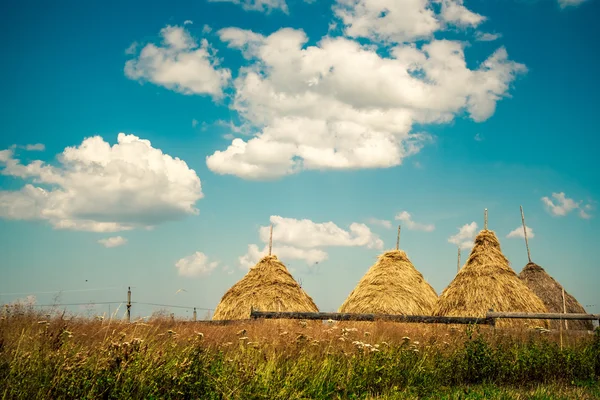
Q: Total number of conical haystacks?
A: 4